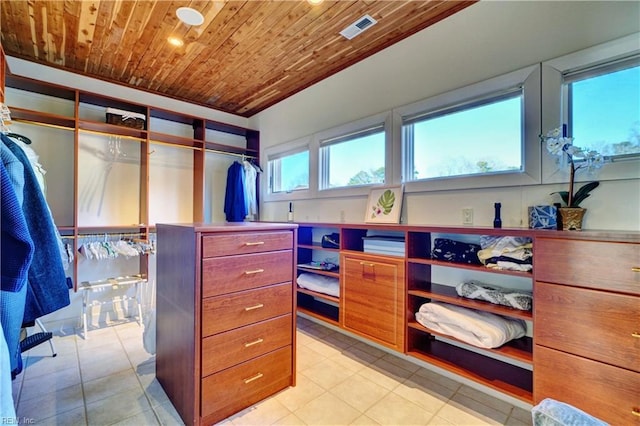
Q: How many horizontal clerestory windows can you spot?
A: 4